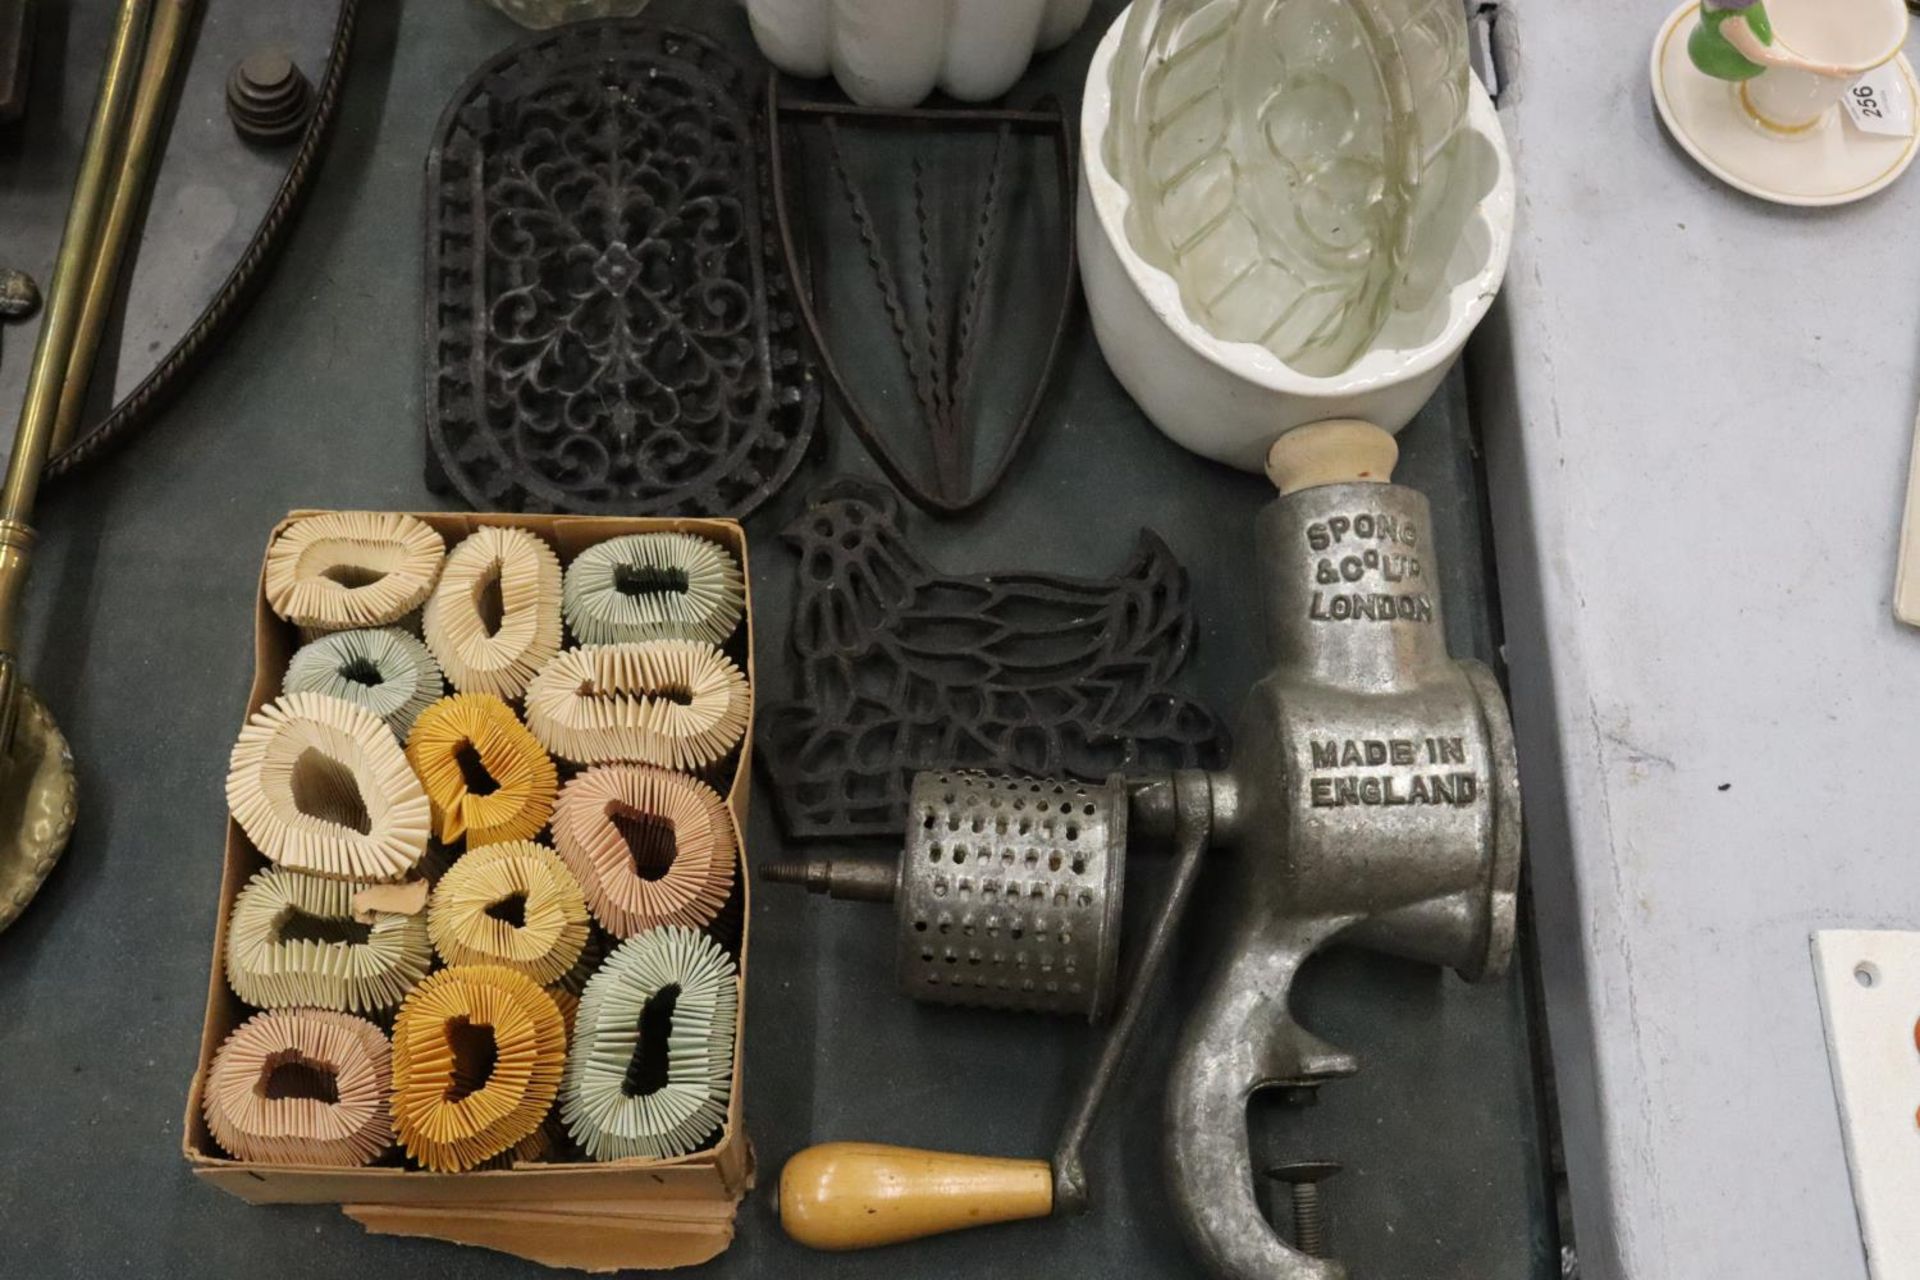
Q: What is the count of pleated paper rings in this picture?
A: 13